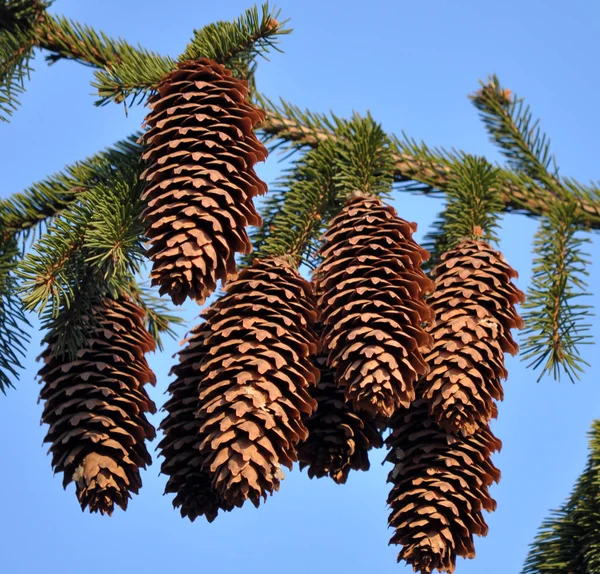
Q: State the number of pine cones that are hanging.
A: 8